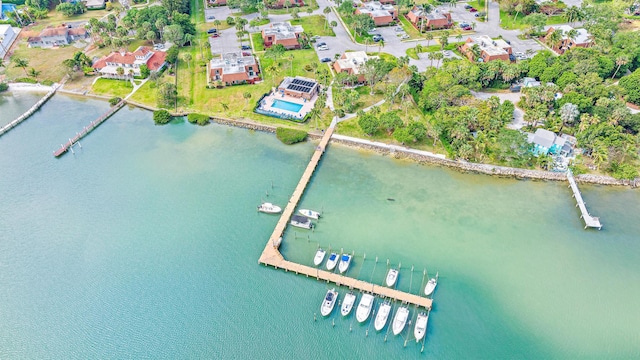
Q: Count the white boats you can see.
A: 14